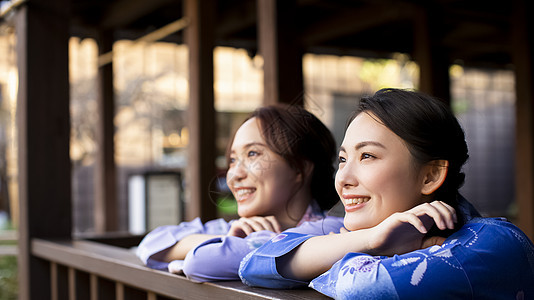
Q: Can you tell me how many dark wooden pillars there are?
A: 6